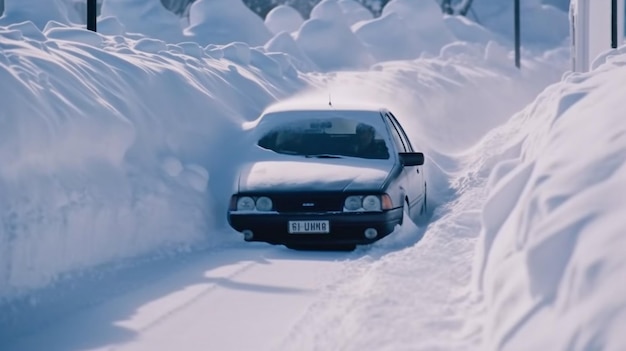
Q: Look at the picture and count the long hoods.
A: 1